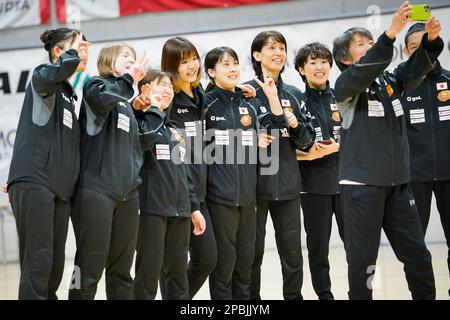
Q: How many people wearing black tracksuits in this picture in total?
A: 9